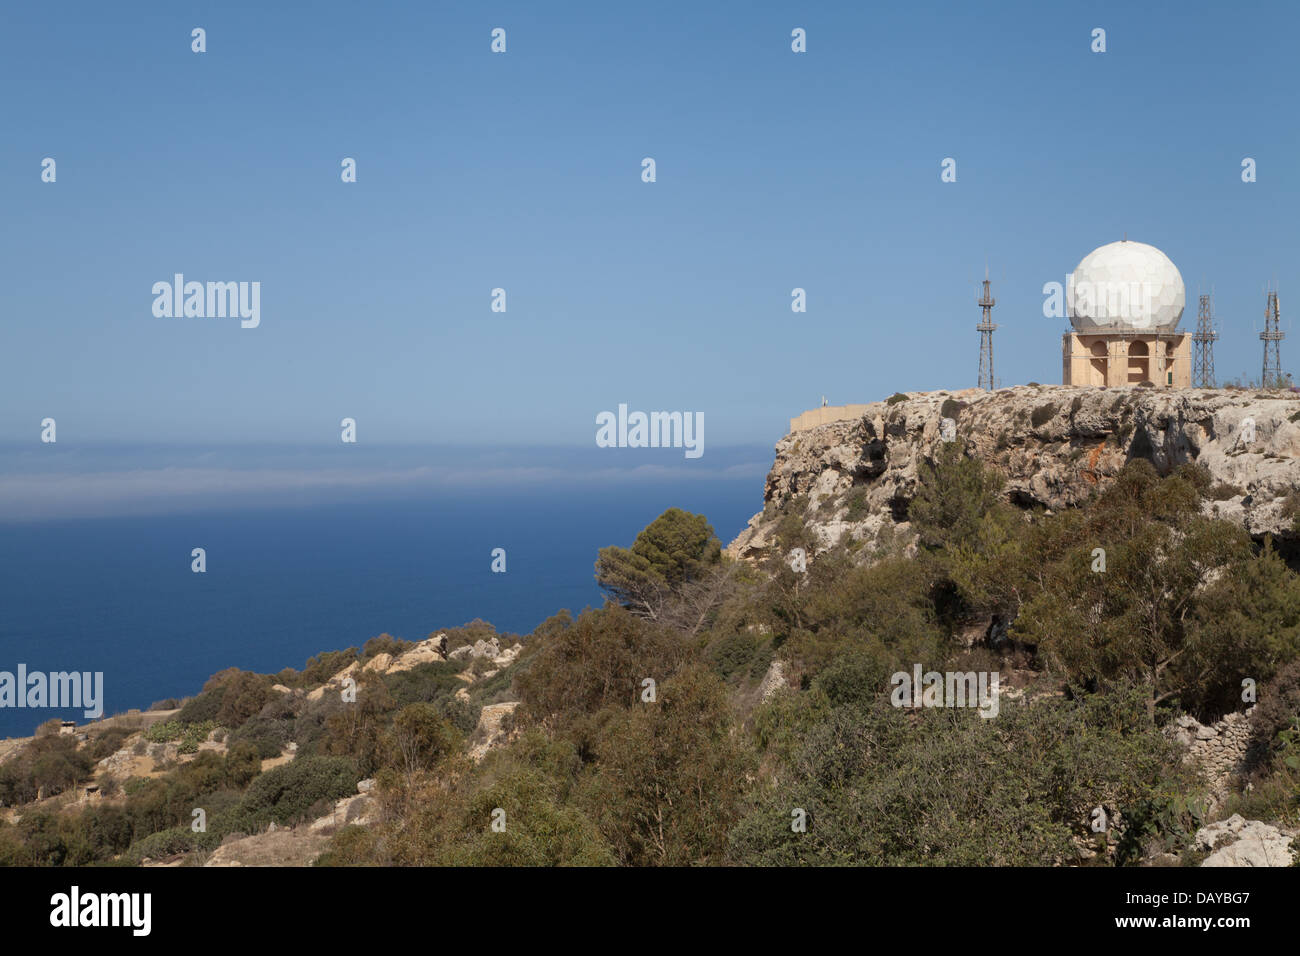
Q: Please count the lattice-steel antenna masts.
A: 3